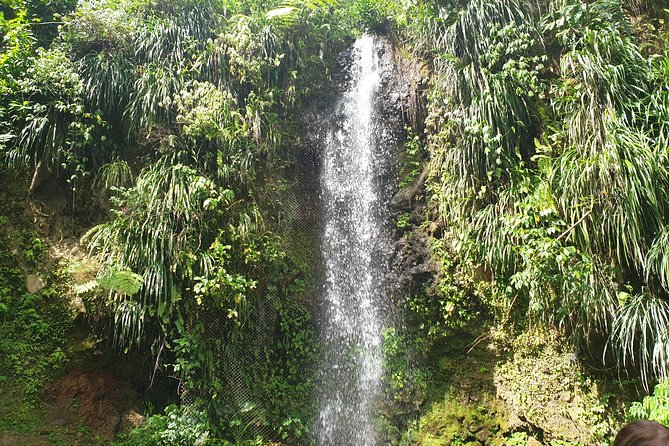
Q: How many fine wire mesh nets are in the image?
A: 1